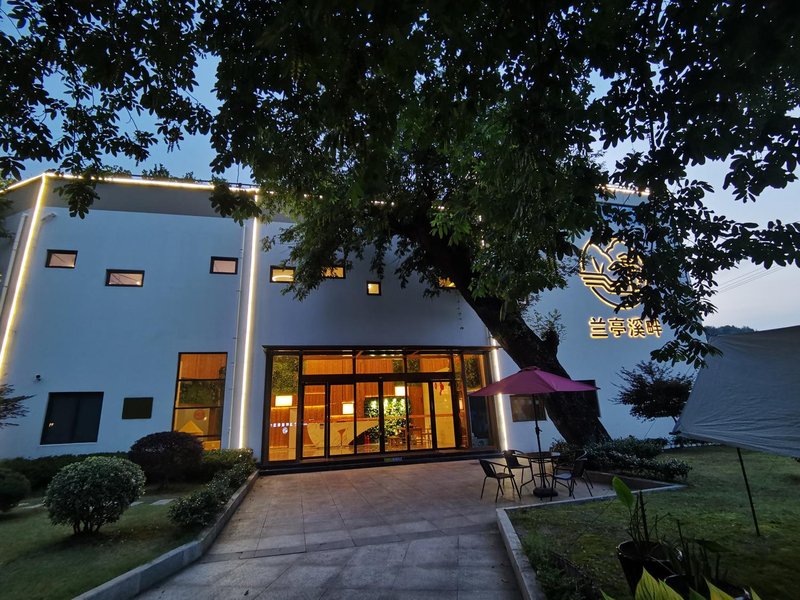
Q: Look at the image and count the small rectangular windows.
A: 7